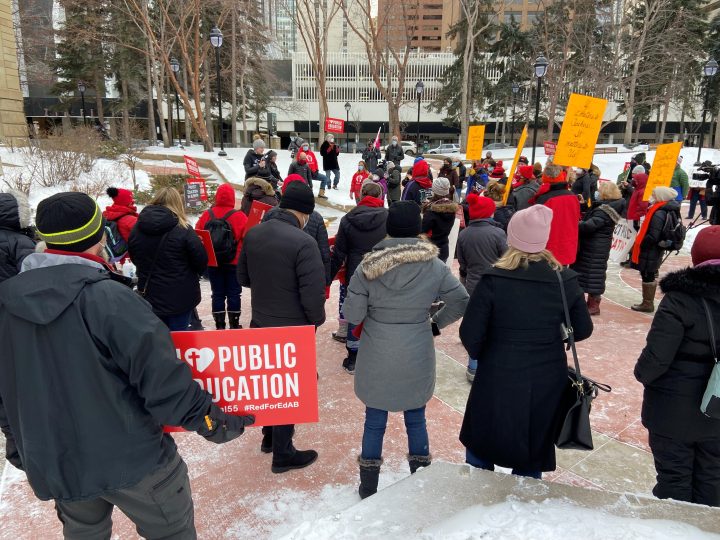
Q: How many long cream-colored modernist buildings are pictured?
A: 1